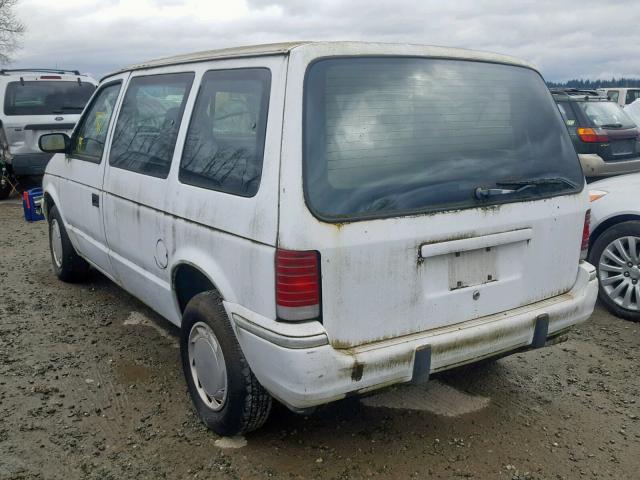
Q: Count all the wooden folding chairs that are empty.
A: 0